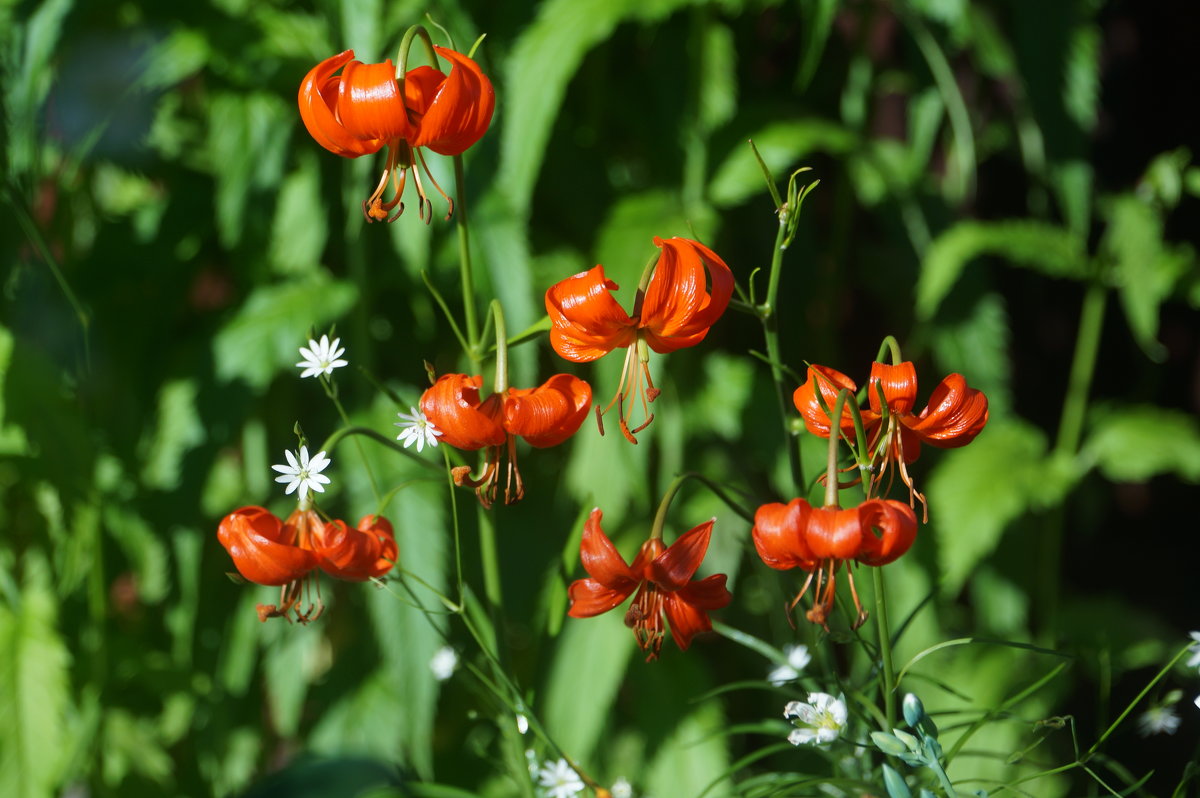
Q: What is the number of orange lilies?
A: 7